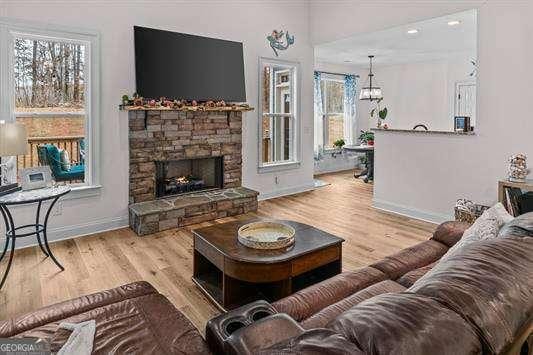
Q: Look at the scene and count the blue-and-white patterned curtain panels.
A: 2